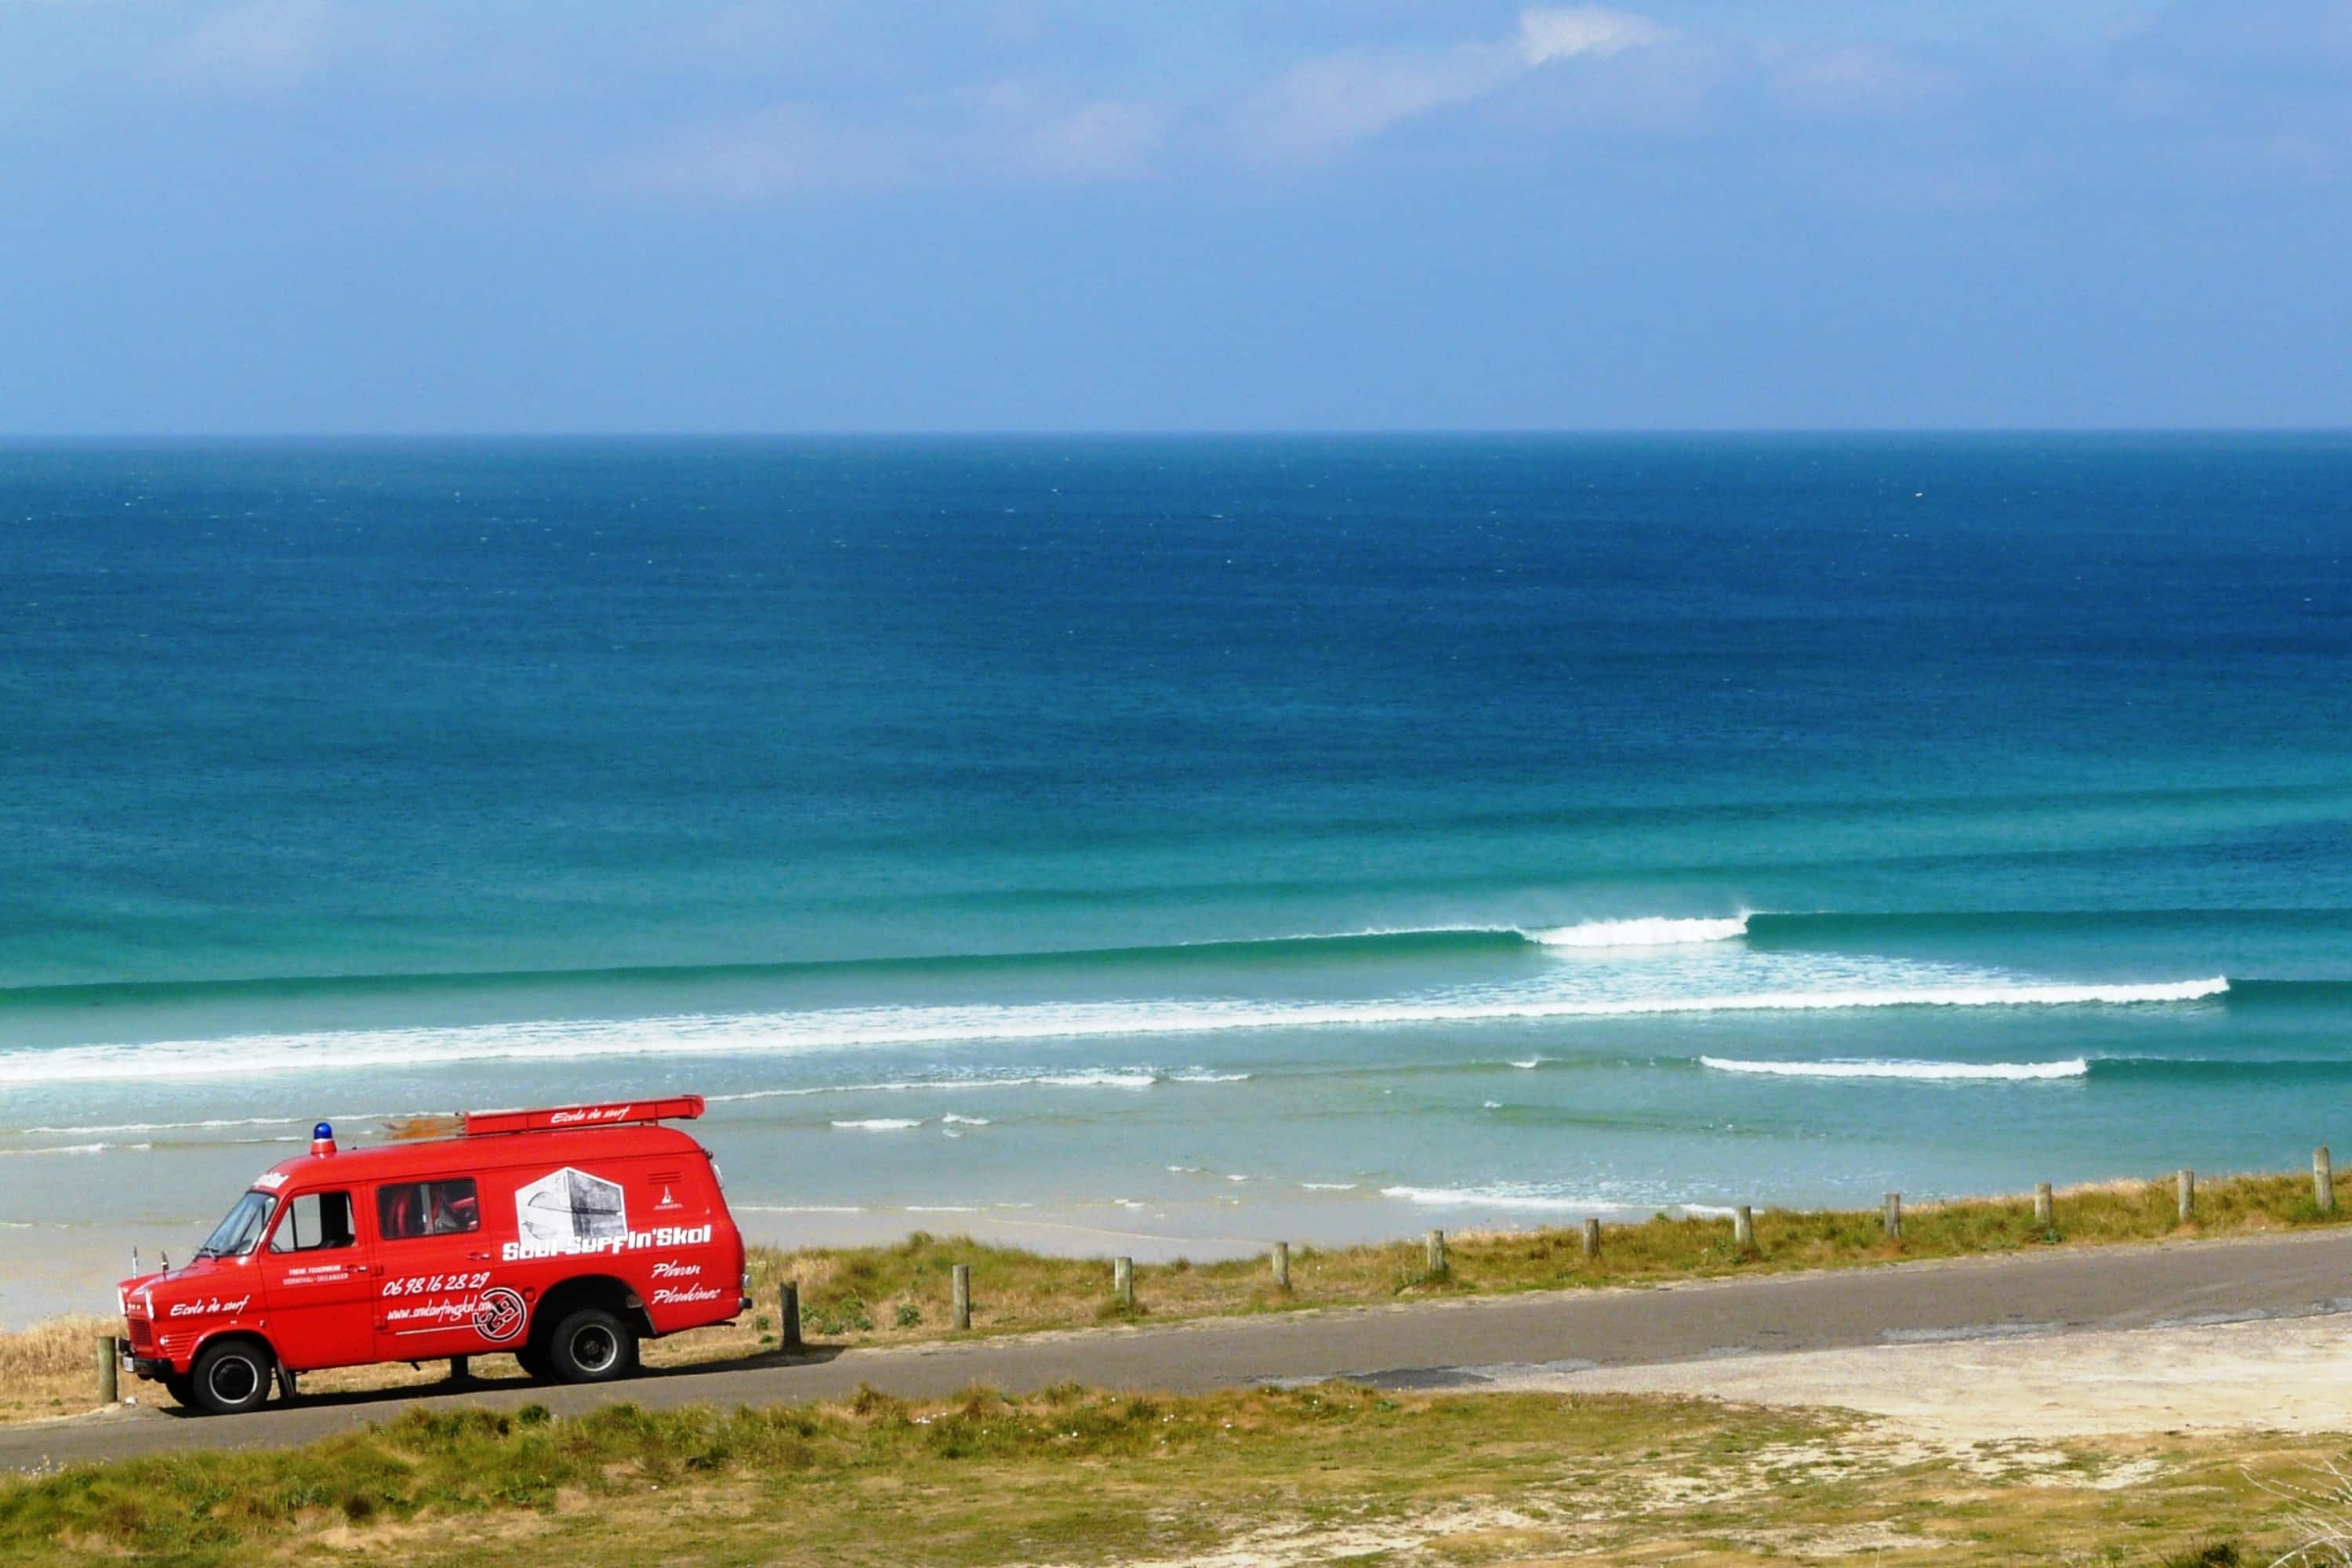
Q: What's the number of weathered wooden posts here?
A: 13